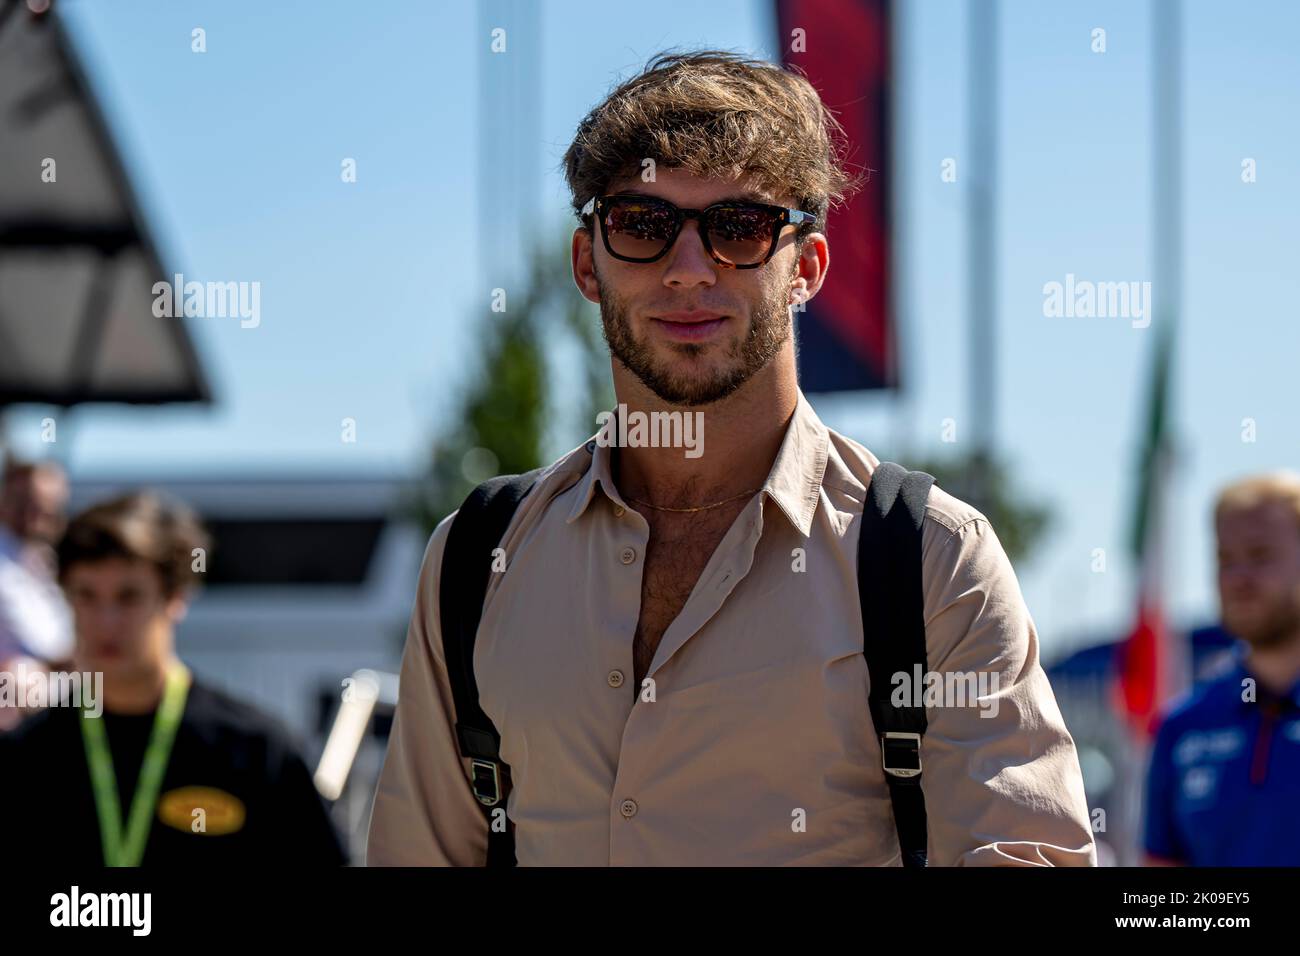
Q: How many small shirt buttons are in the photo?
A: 4